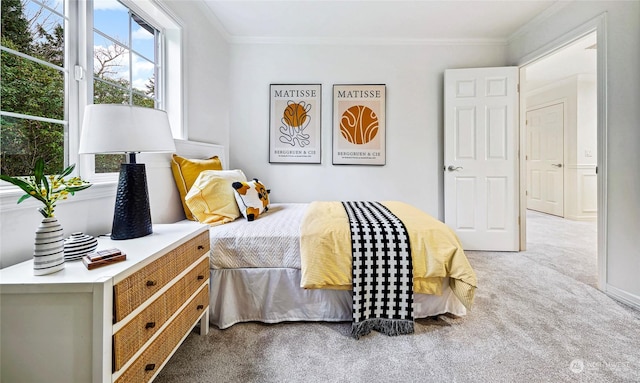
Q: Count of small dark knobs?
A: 6